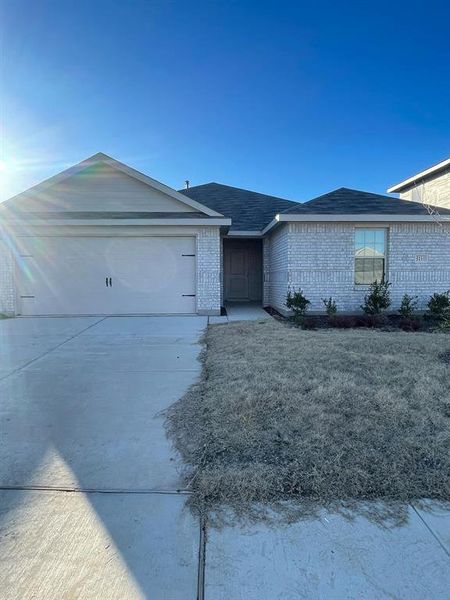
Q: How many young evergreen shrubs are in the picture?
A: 5